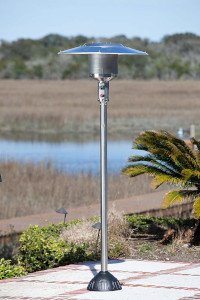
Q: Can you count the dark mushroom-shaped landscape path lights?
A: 2